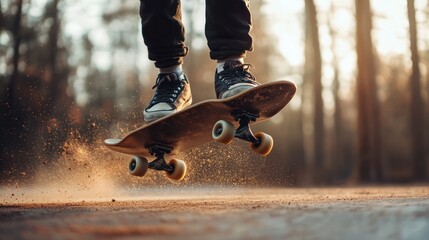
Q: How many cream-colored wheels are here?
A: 4